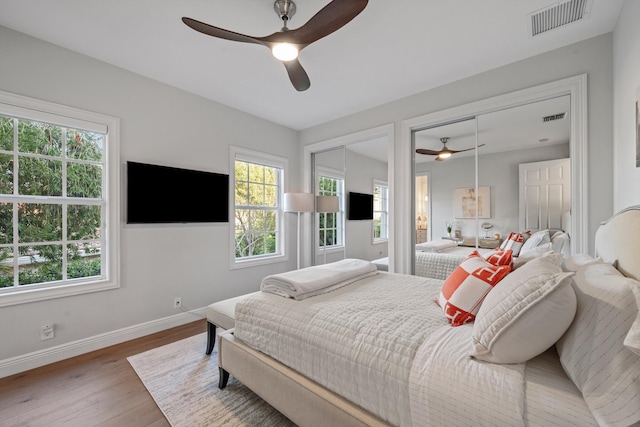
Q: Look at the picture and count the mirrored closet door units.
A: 2